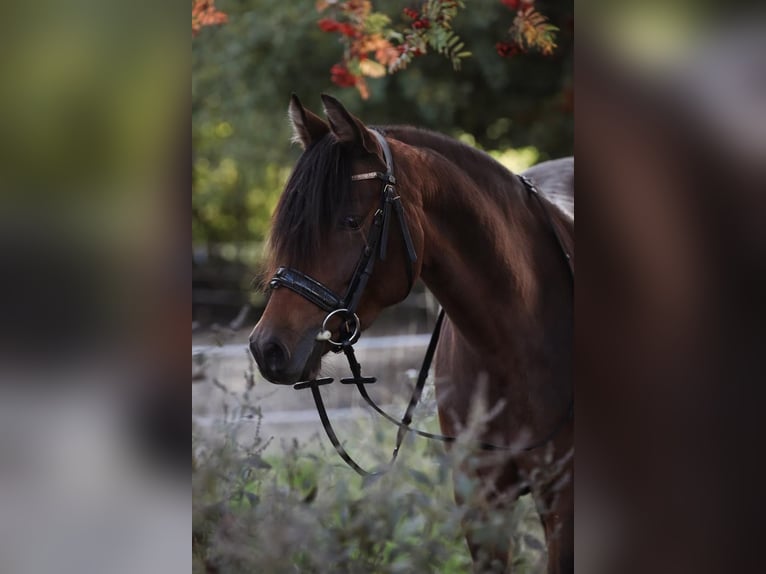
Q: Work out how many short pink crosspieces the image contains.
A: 0